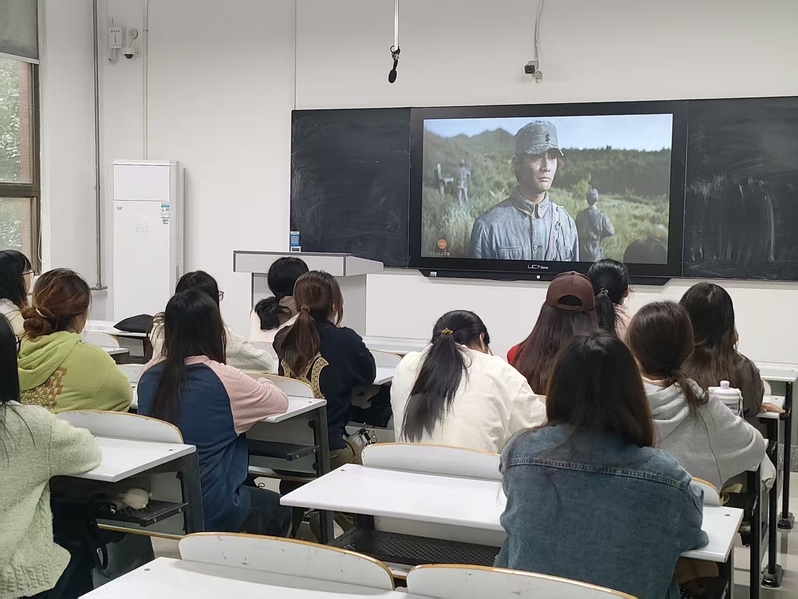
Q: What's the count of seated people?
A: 13